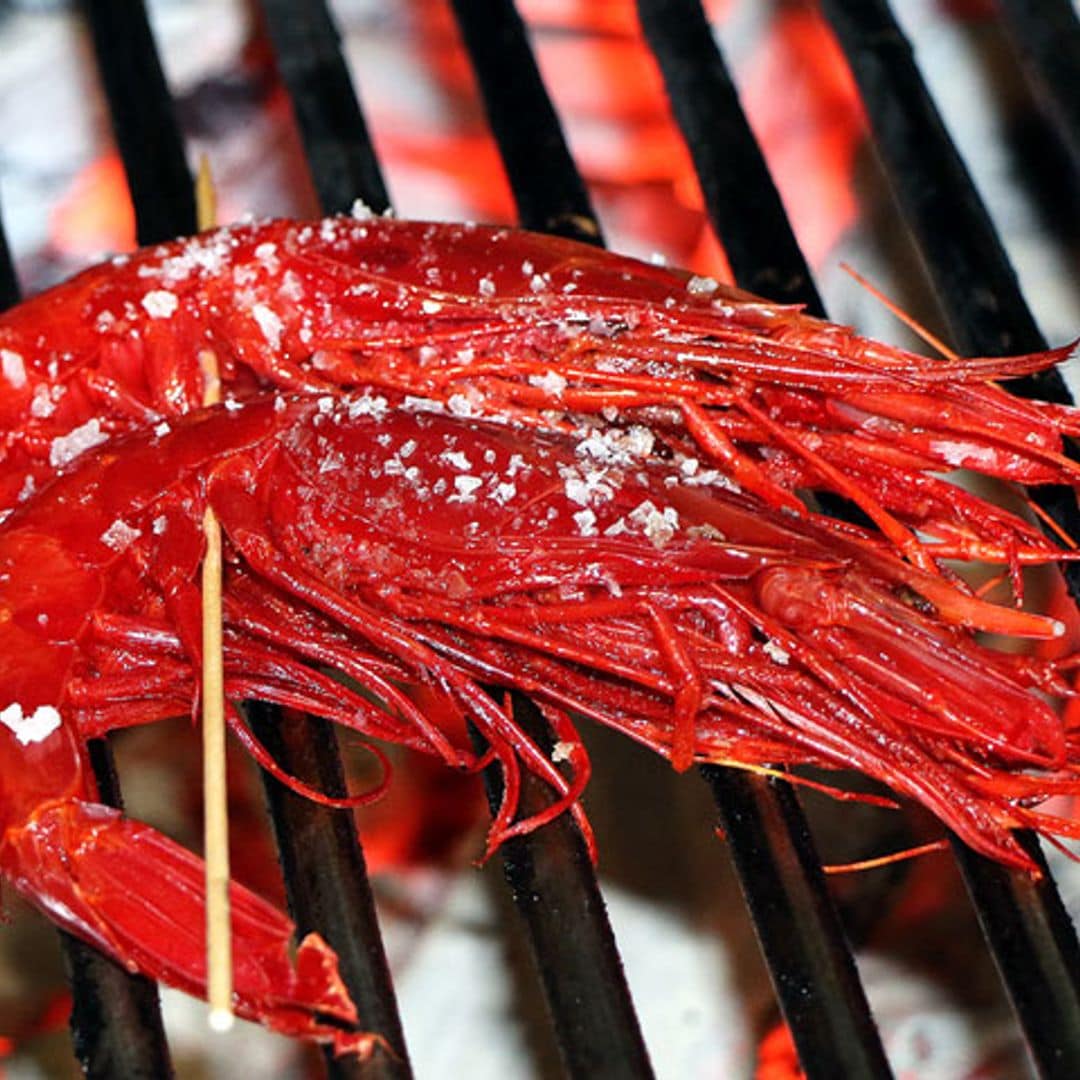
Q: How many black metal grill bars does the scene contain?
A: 7